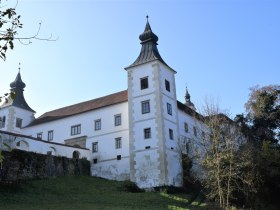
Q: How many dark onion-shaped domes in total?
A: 3